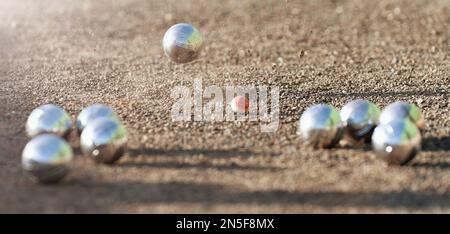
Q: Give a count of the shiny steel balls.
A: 9